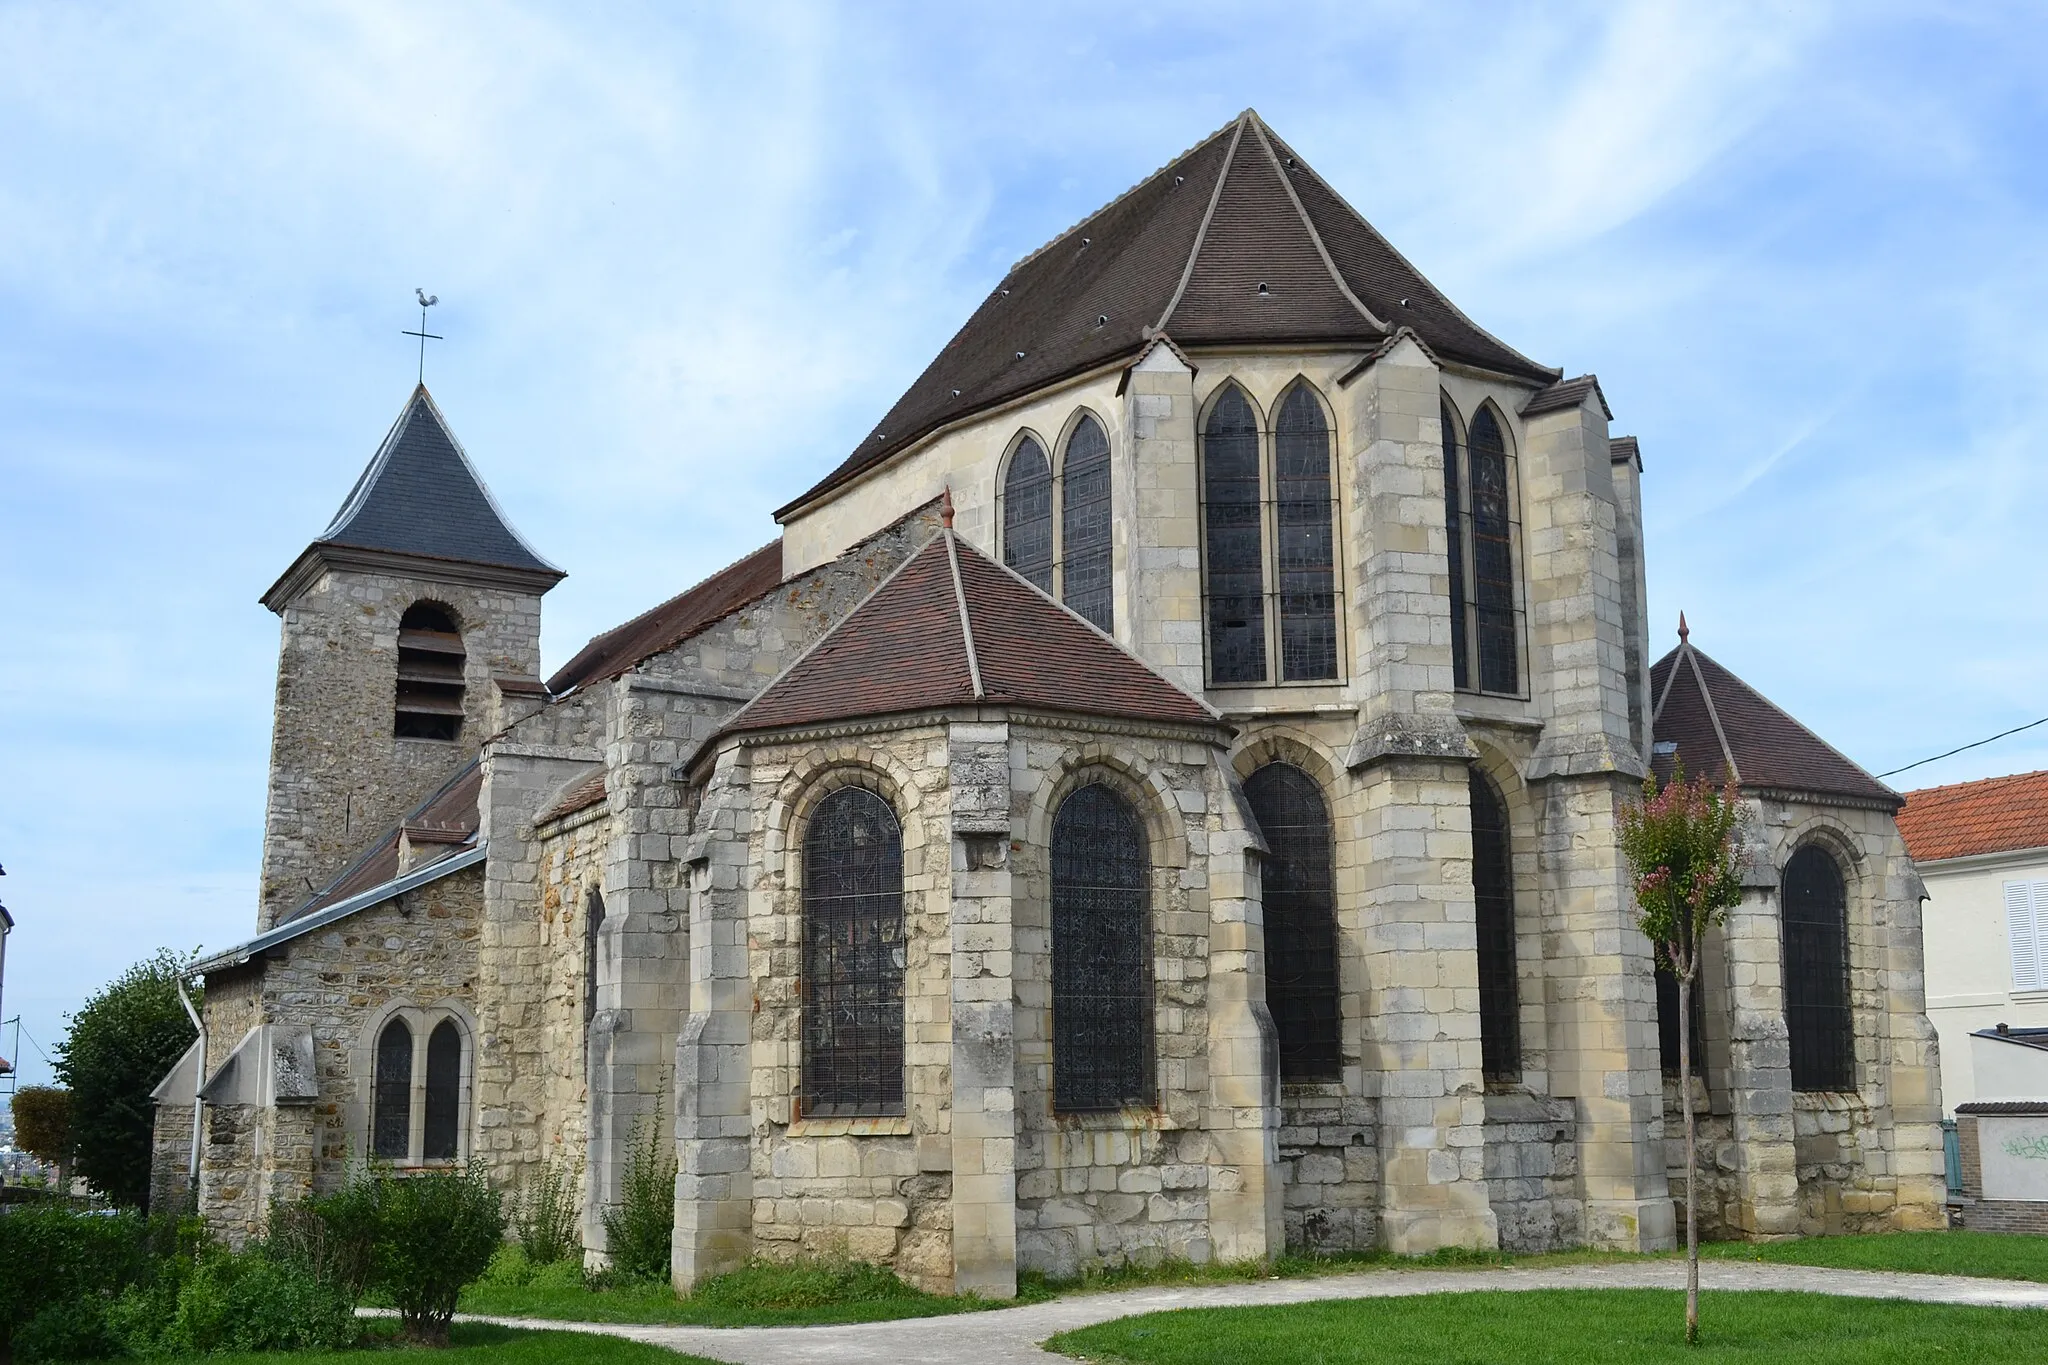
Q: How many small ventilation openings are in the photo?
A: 10